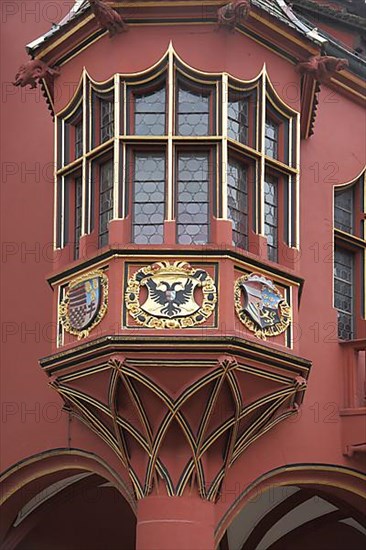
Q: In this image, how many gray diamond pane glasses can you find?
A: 14